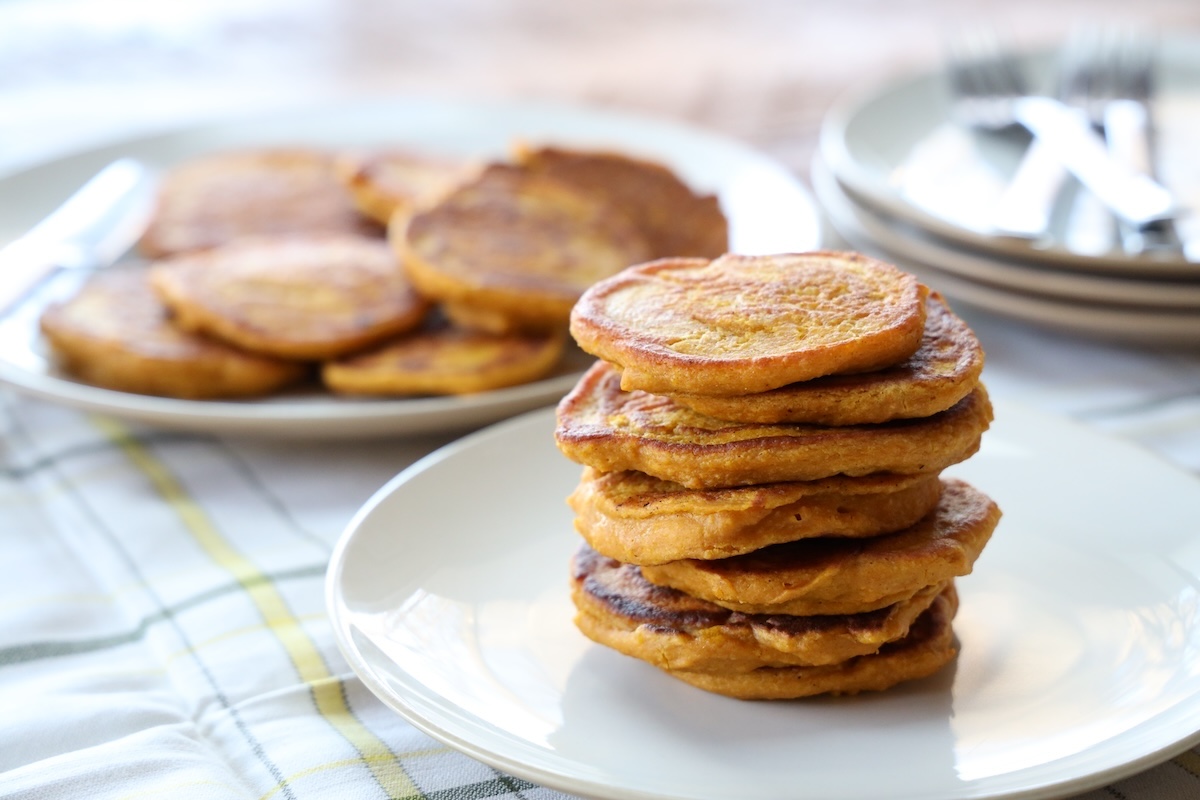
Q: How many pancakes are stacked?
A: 7